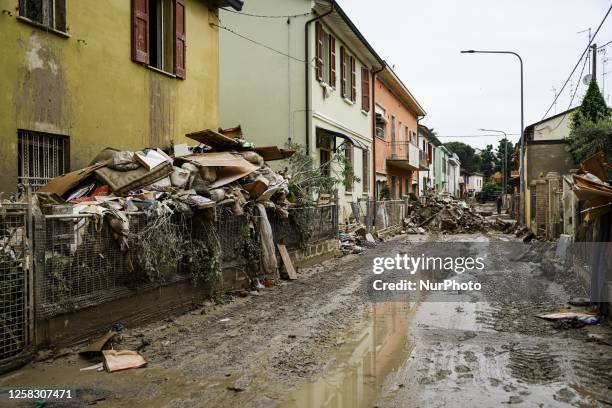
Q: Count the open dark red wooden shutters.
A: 6